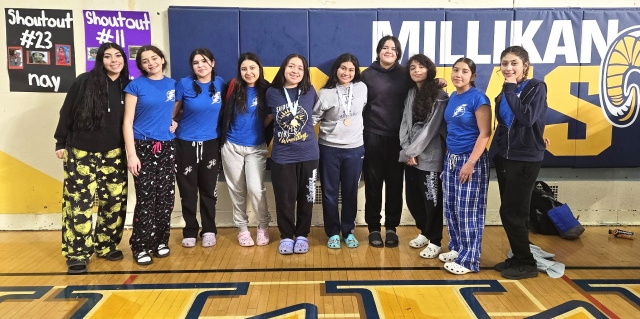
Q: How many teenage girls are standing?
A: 10